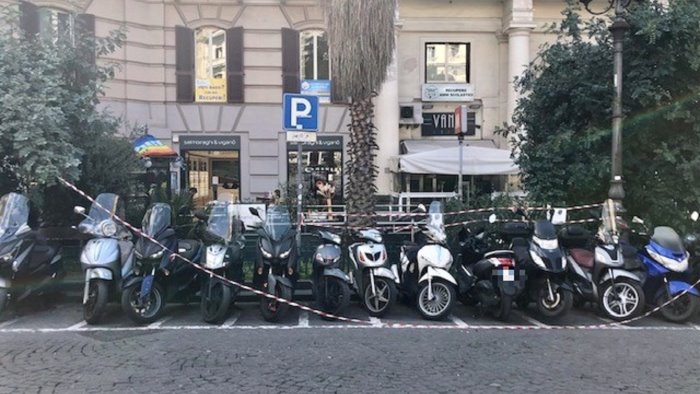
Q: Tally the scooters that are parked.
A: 12